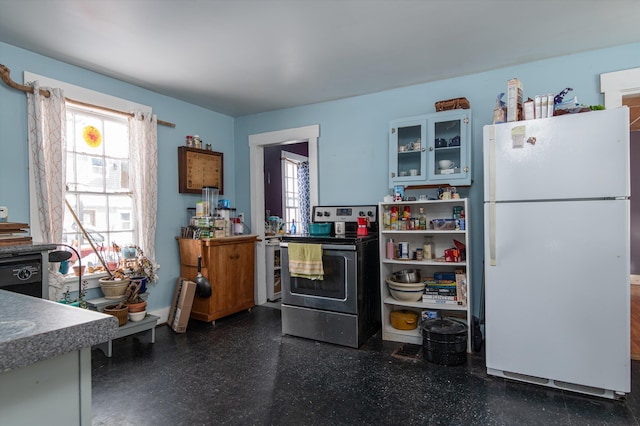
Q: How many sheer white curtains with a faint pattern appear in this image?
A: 2